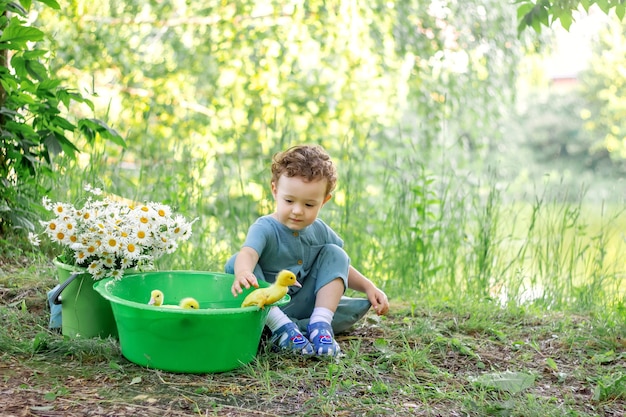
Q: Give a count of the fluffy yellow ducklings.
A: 3